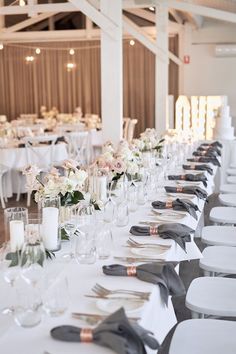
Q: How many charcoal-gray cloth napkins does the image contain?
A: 11